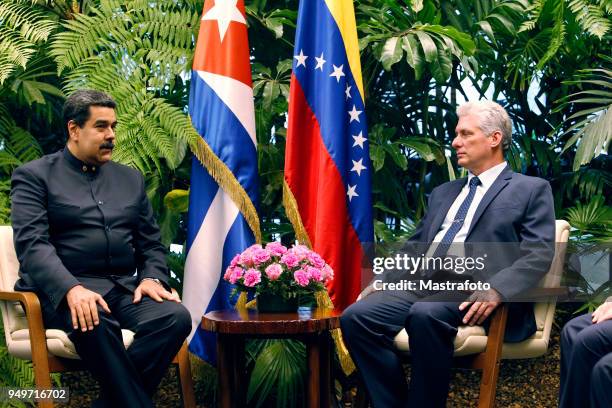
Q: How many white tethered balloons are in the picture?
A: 0